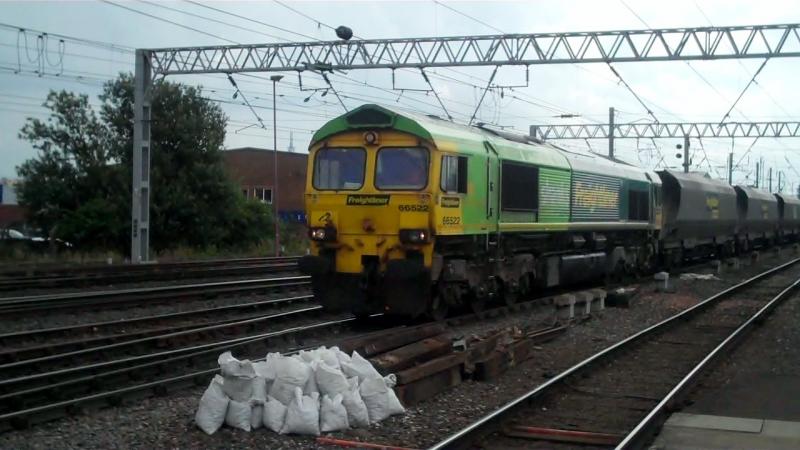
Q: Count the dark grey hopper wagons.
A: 3